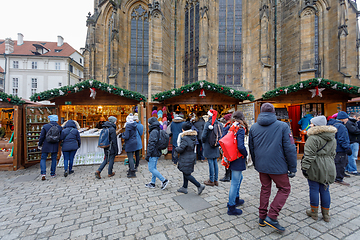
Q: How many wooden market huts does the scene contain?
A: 4